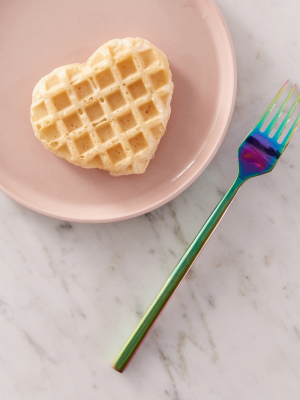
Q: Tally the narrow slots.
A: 3